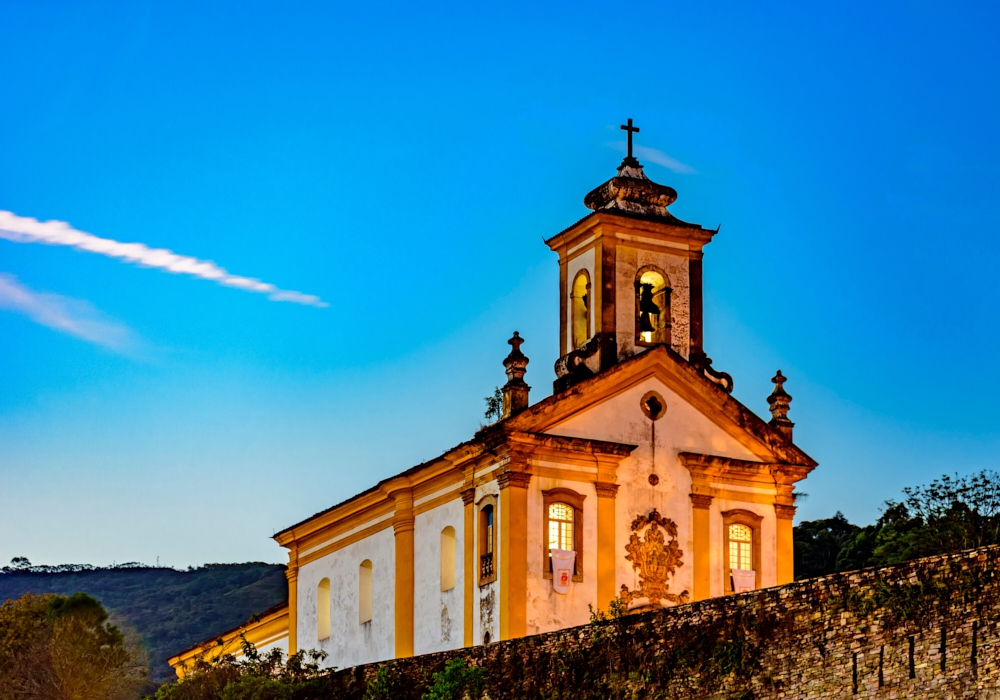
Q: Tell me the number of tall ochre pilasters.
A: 7